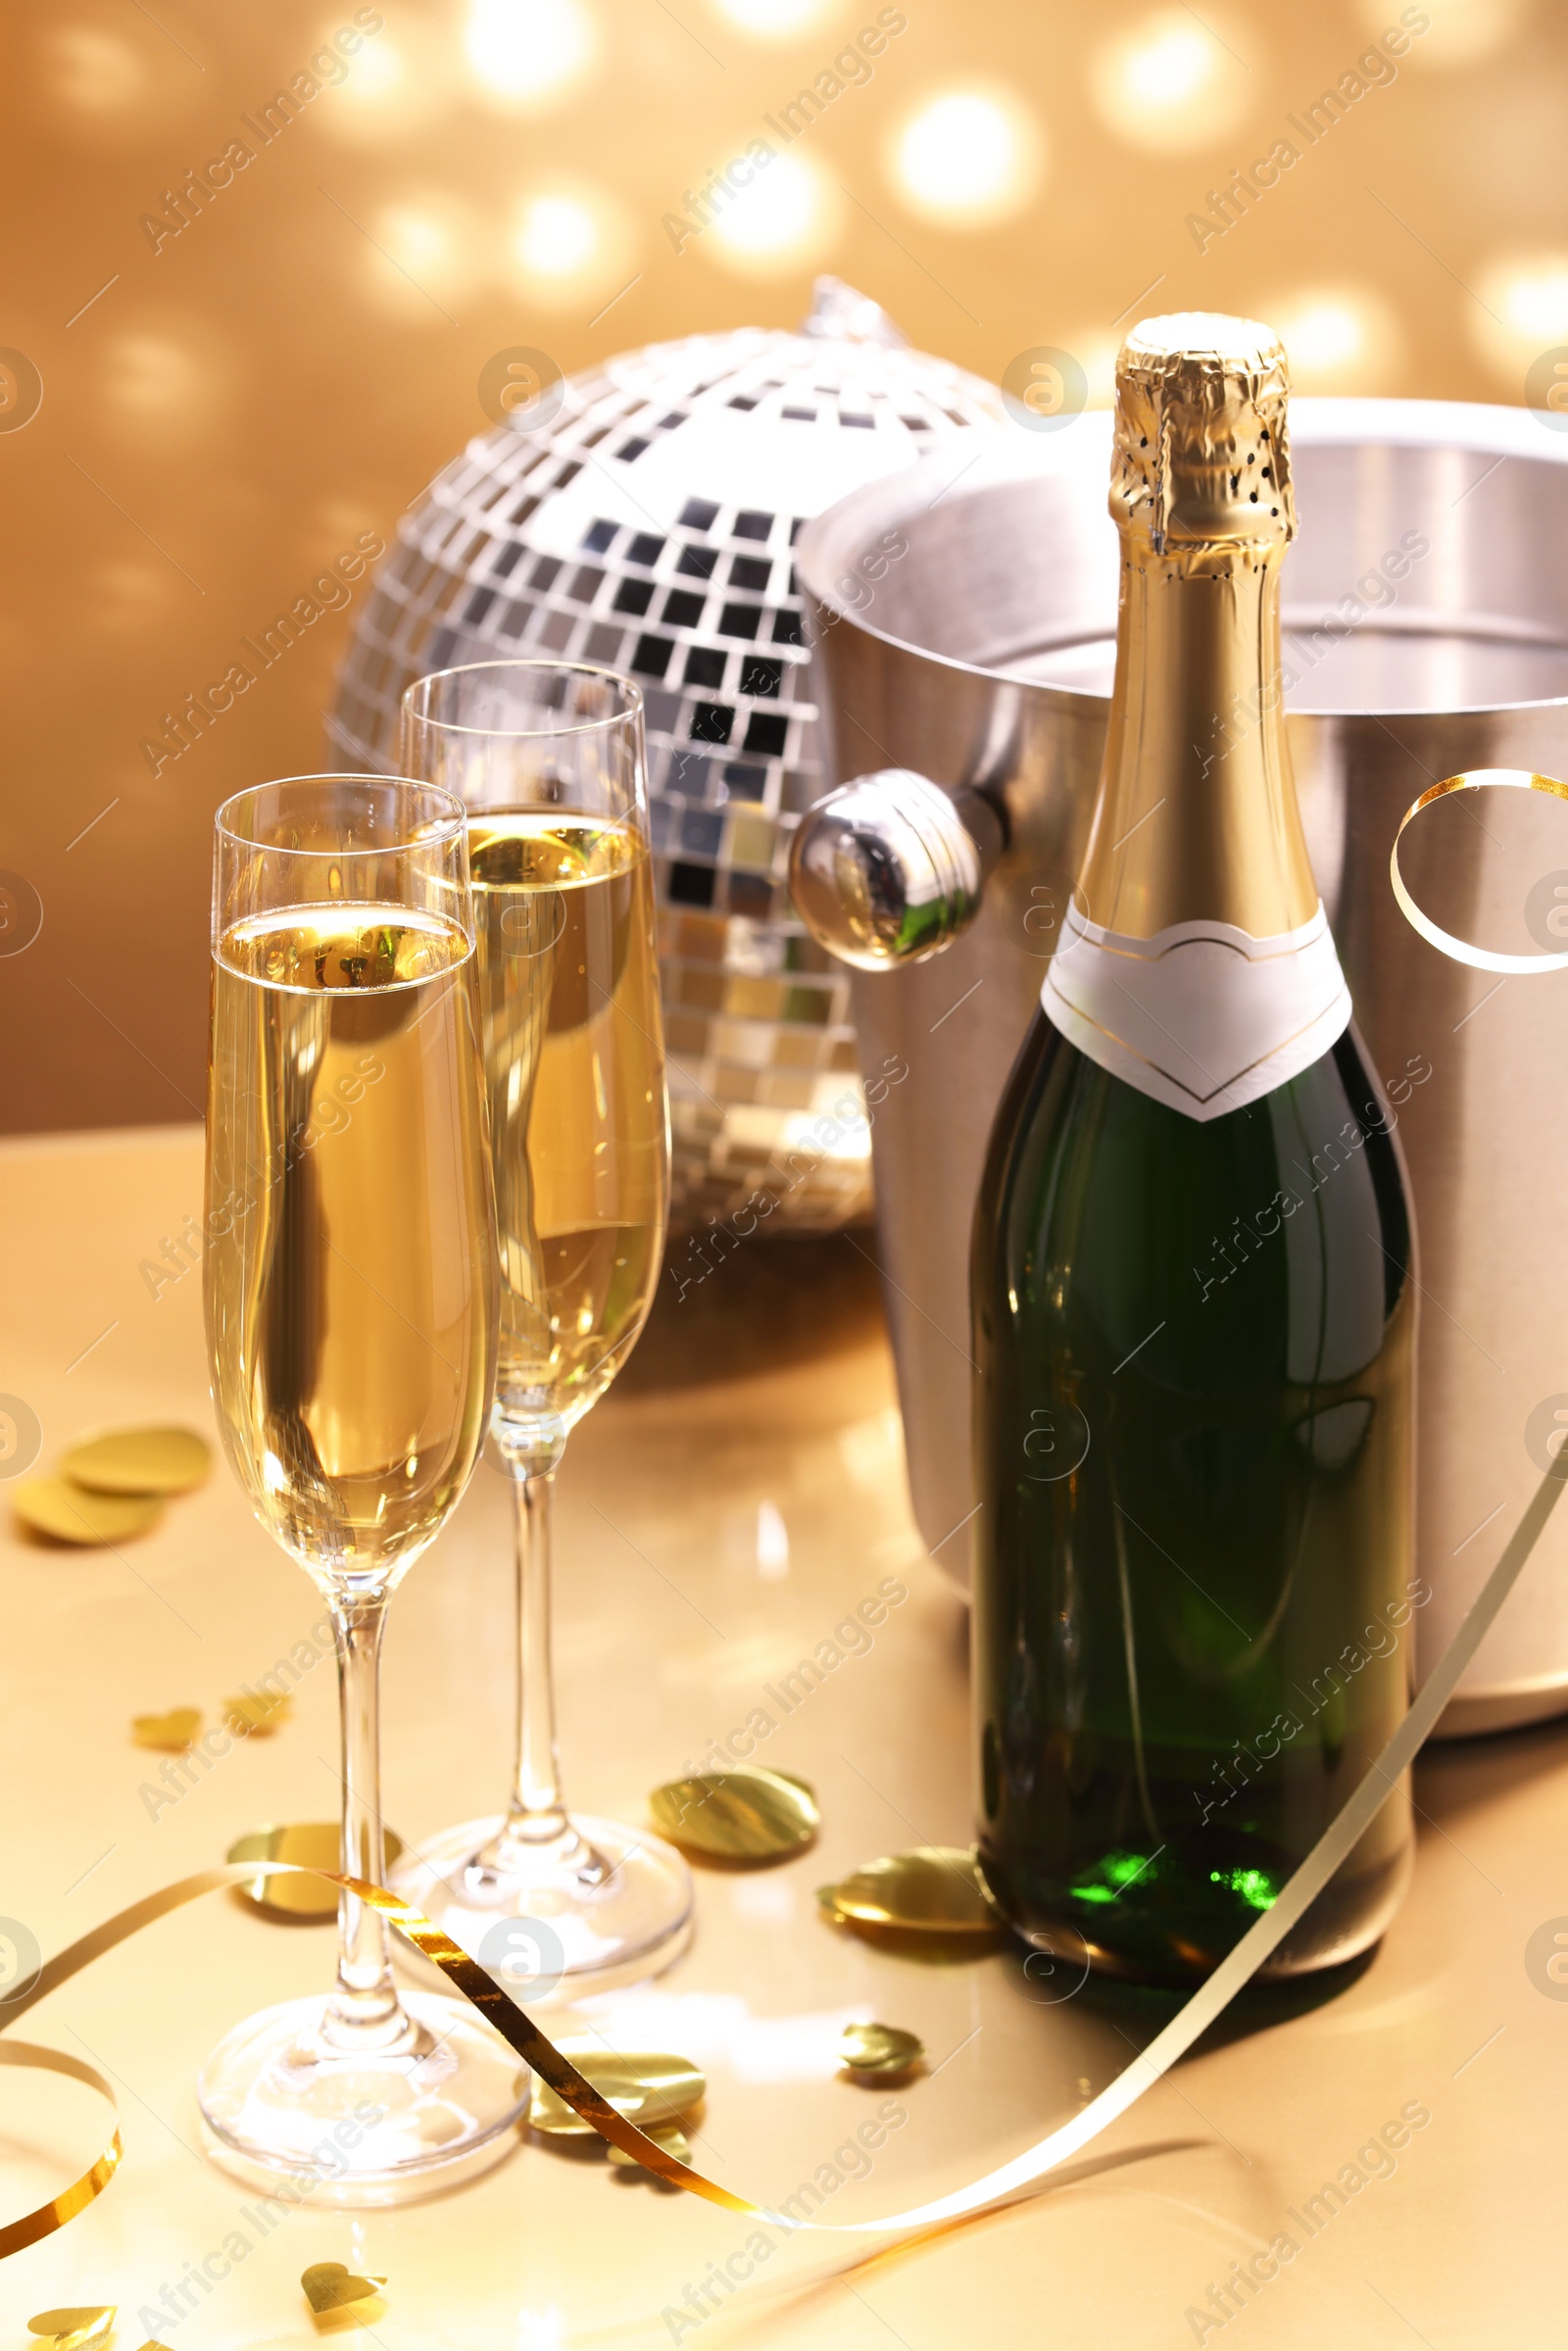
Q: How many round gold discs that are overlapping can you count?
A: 2